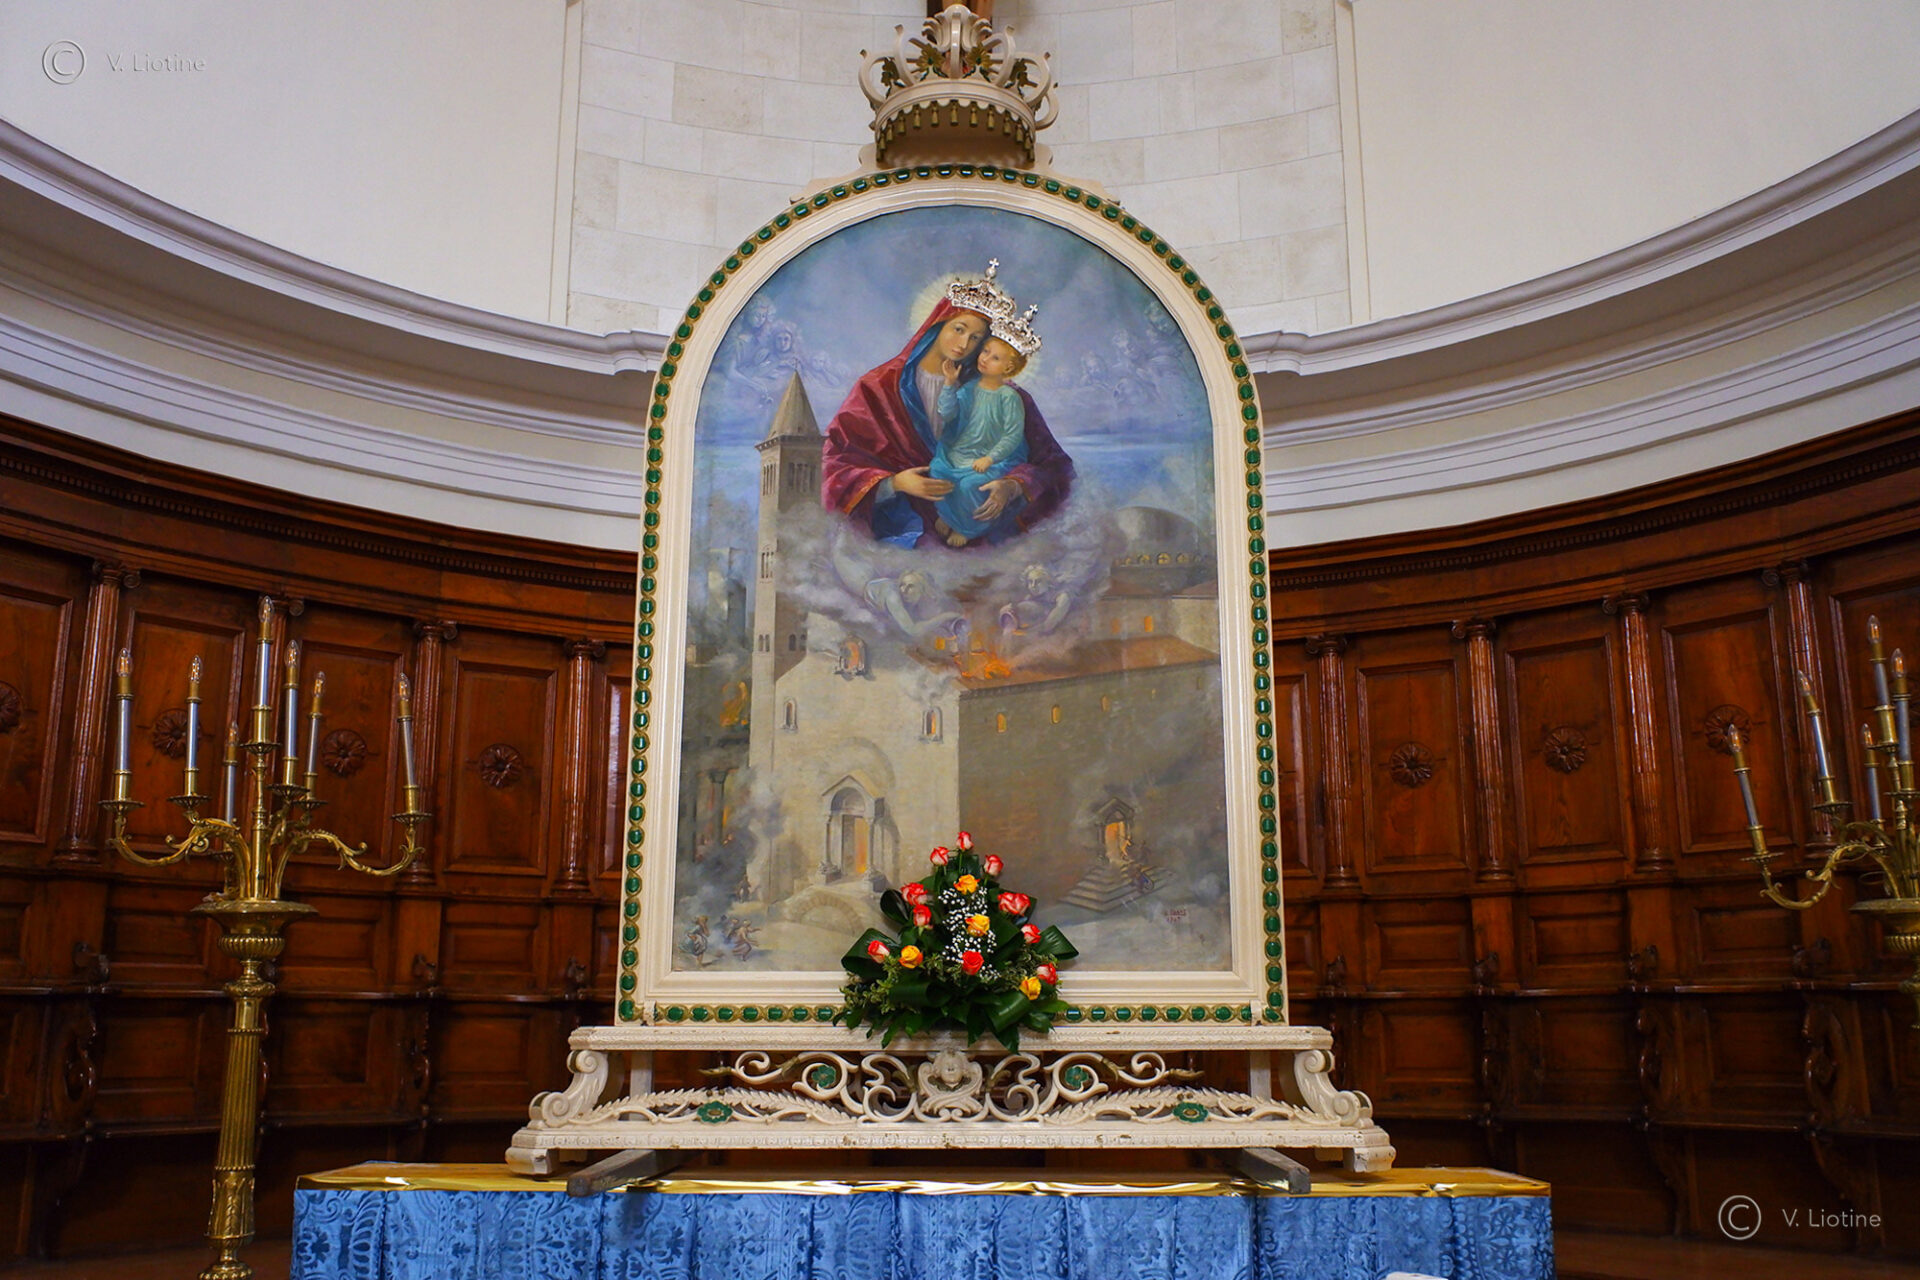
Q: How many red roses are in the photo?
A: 10